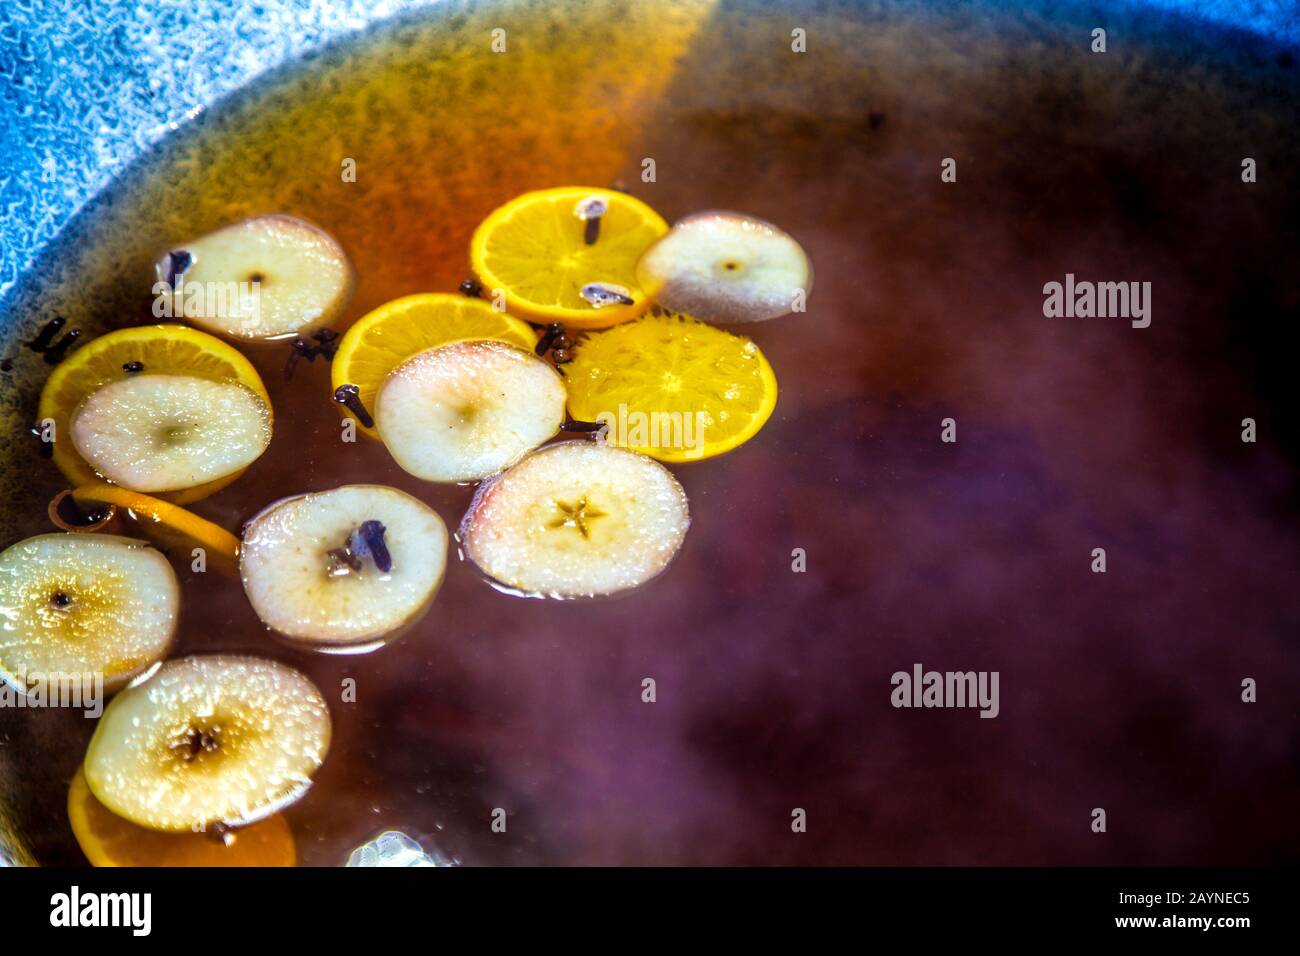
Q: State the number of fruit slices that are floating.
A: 14